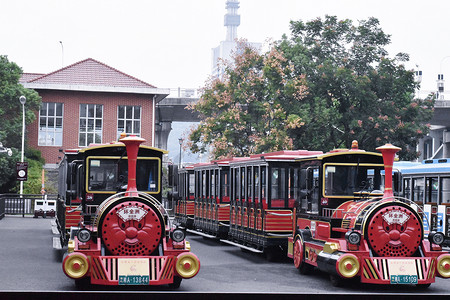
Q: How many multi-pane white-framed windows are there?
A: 3